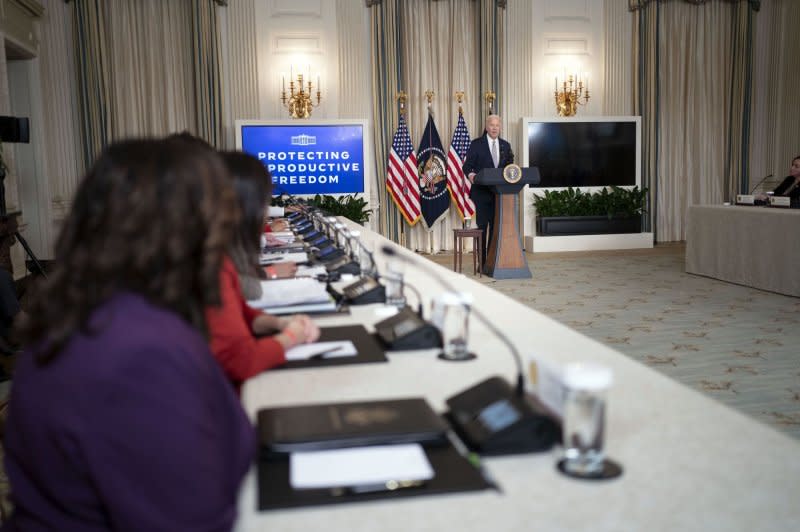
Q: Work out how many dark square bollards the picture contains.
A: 0